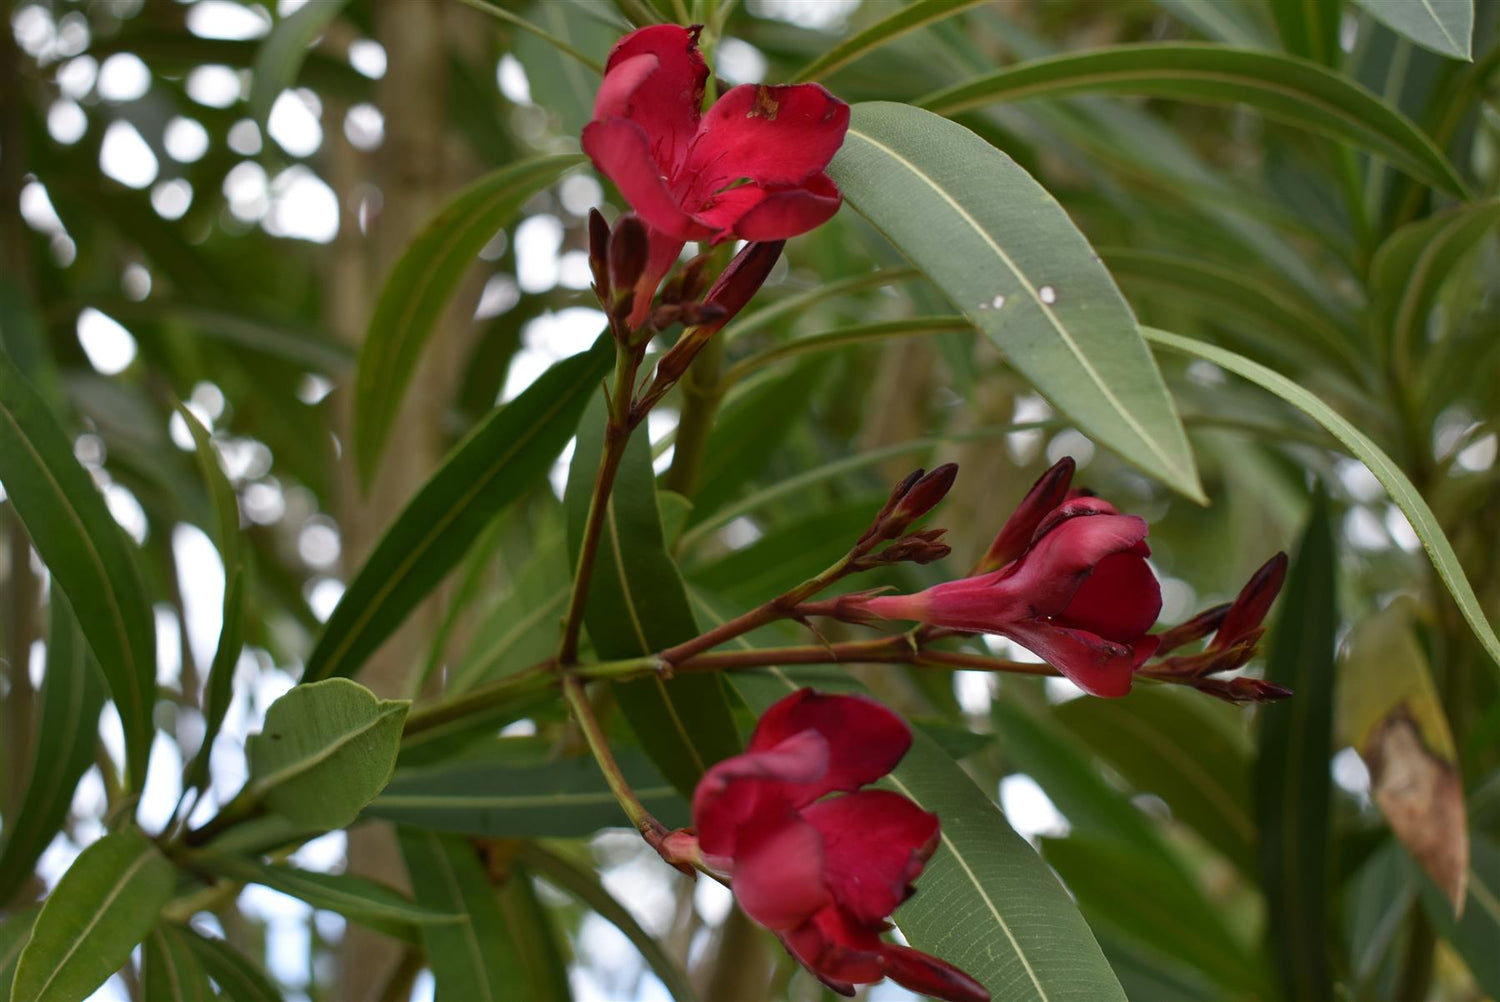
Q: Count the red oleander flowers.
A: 3